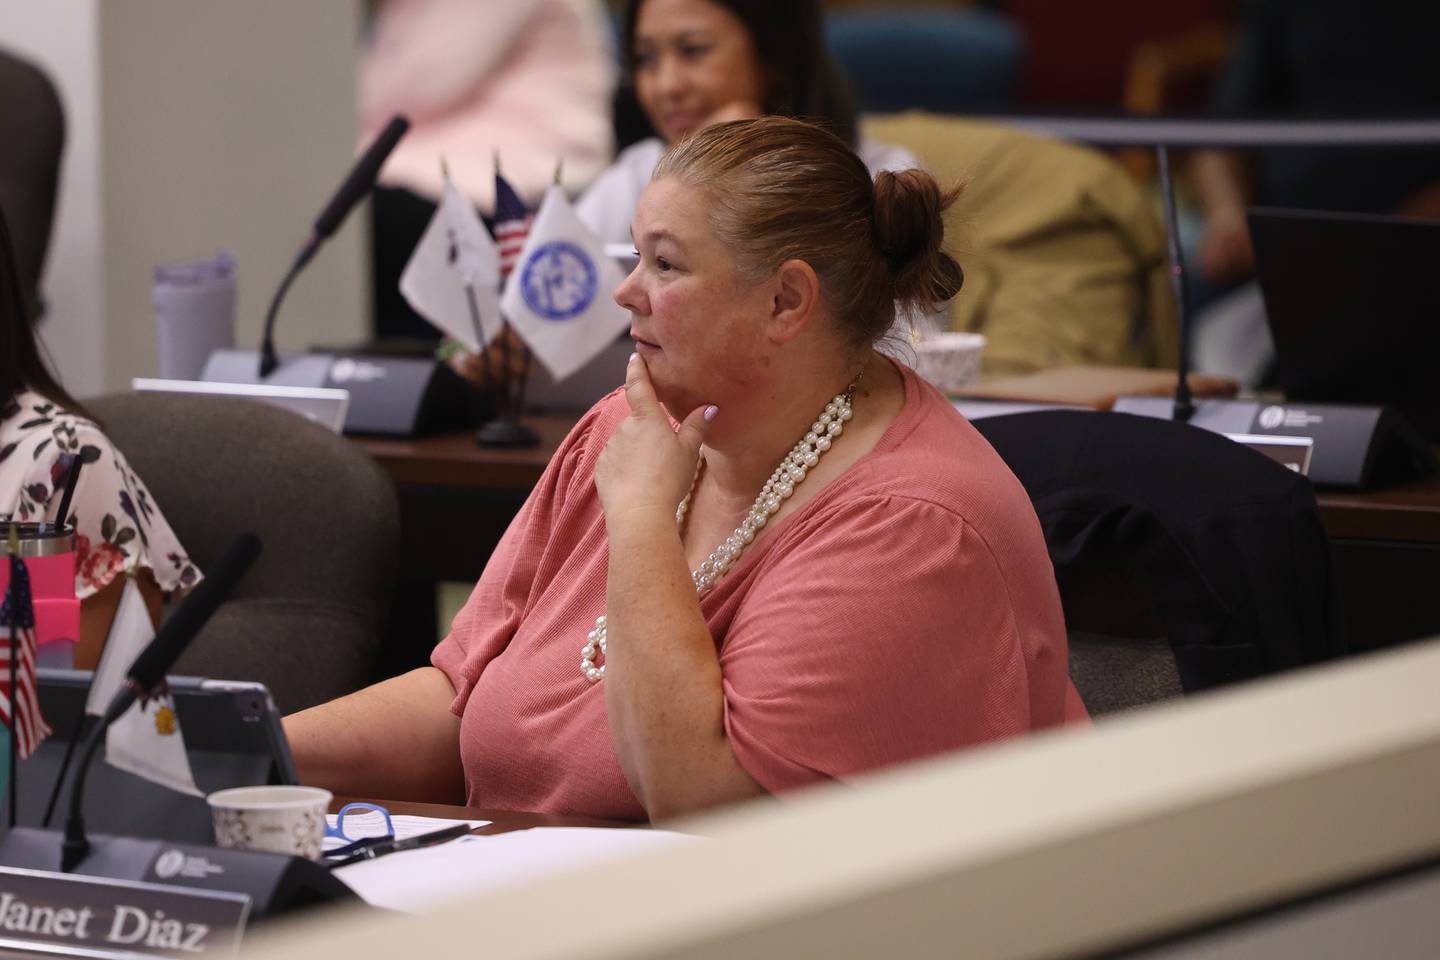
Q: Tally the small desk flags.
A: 5